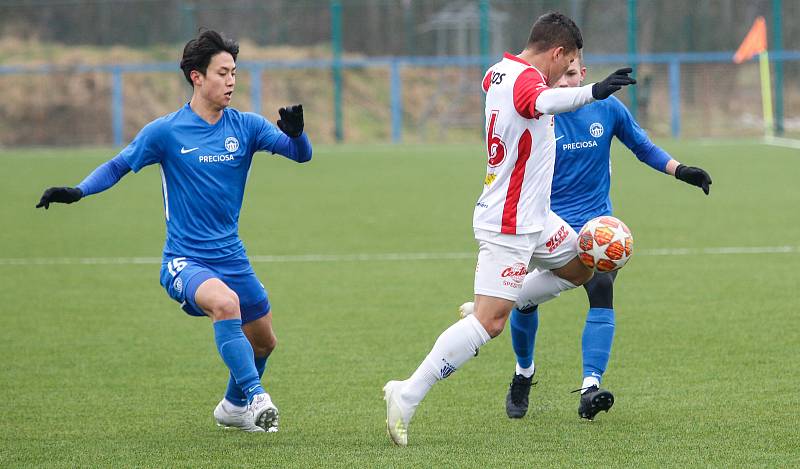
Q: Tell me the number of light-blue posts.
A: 4